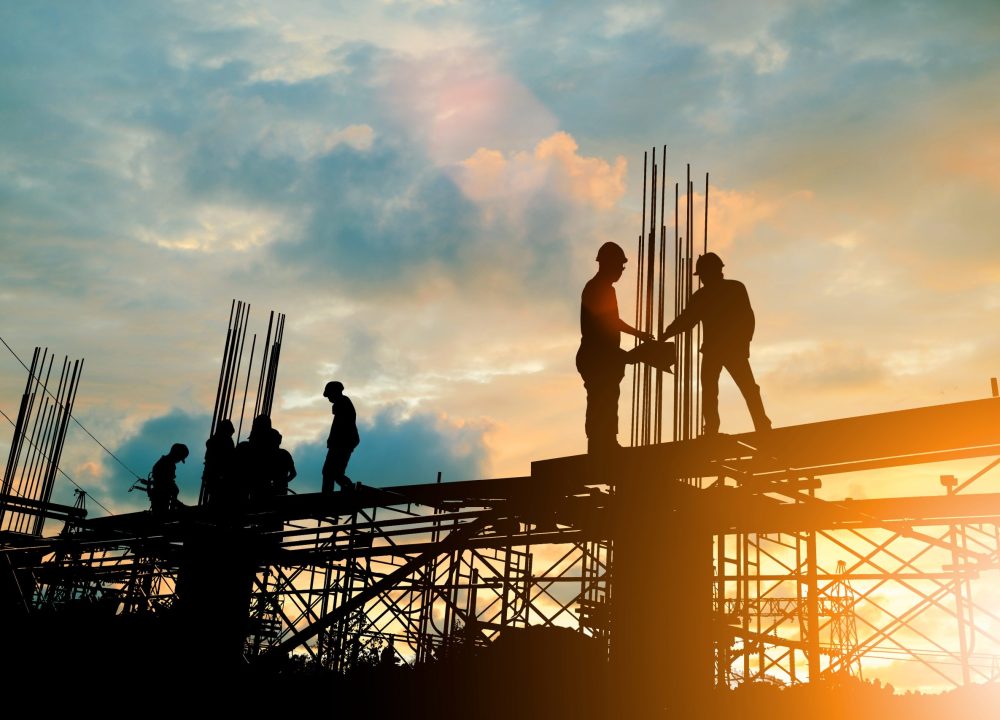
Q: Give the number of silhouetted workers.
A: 7